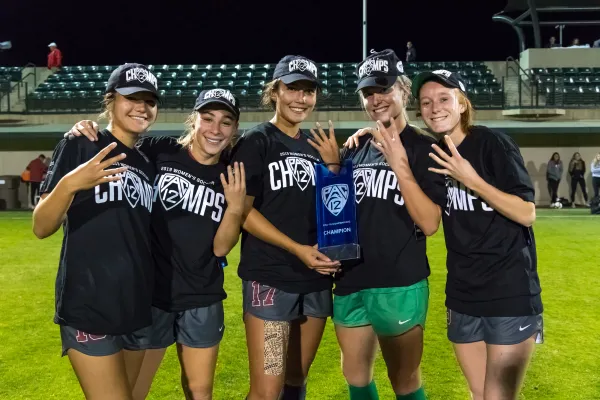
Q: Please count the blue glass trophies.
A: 1